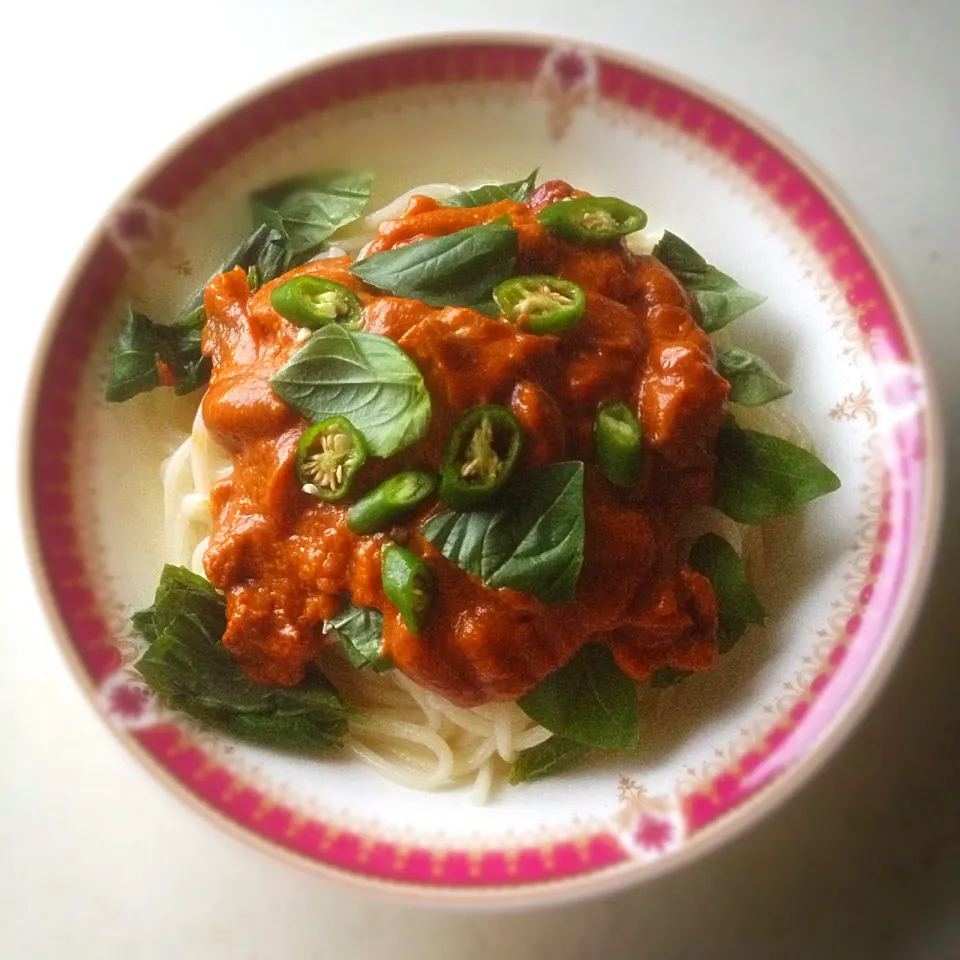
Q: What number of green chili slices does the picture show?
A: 8